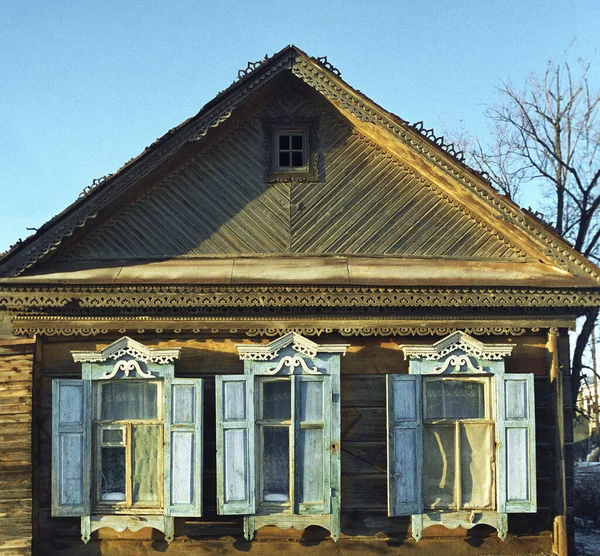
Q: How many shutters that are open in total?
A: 5